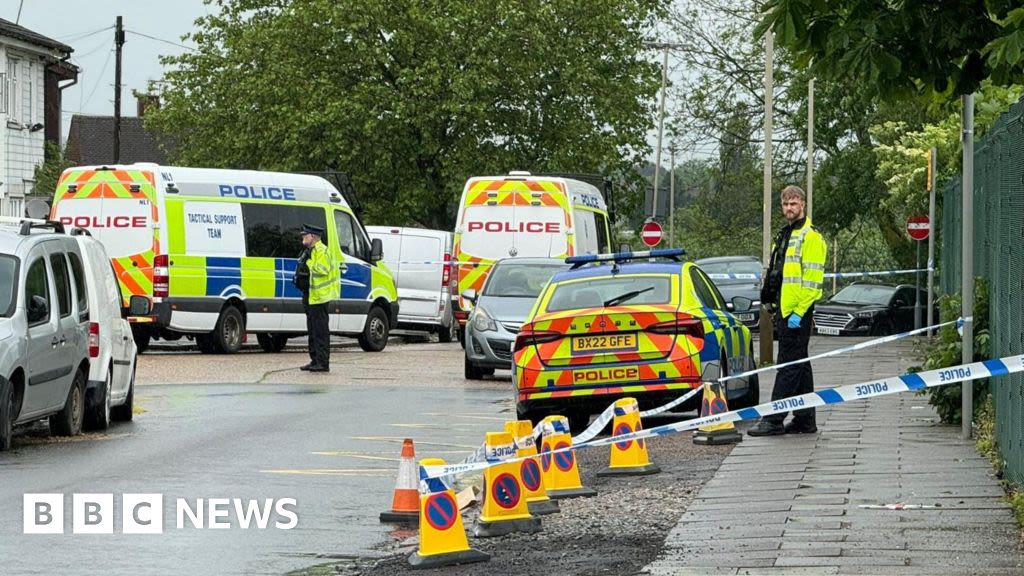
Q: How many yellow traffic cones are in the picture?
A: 6